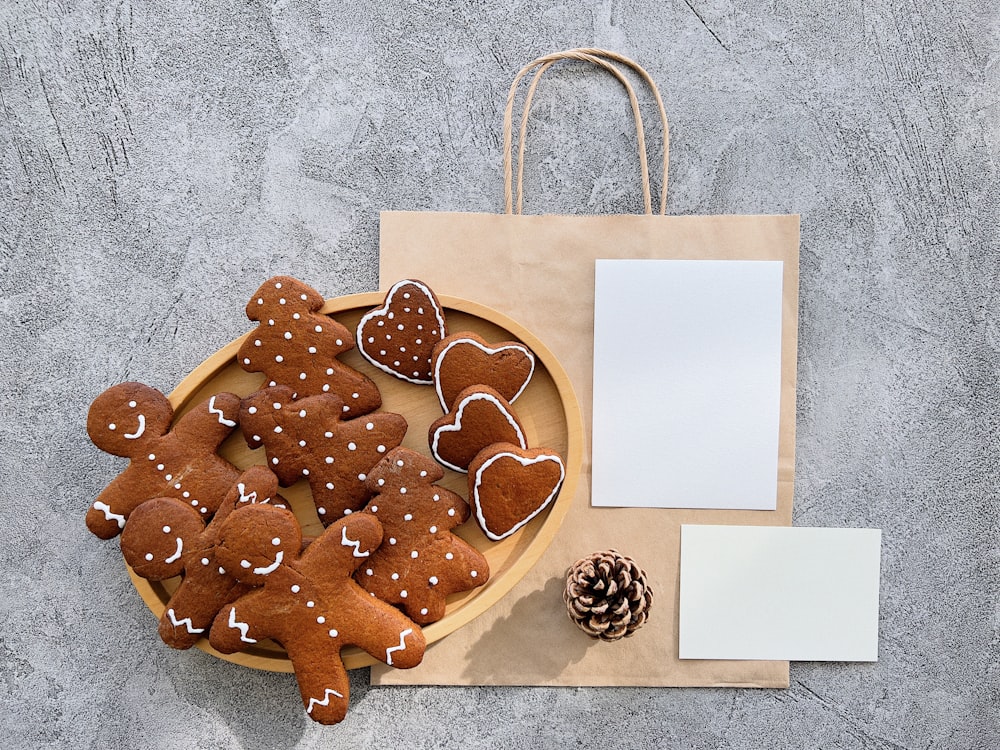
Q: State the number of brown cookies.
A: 10